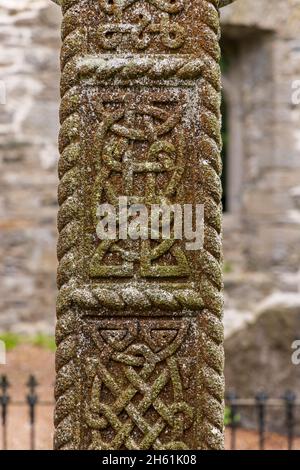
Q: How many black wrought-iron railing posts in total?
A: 5